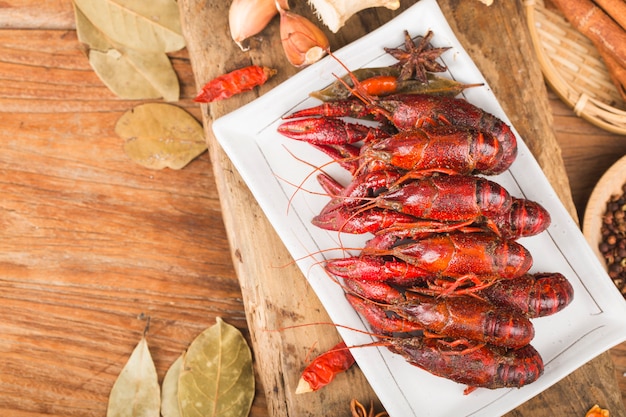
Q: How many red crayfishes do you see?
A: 8